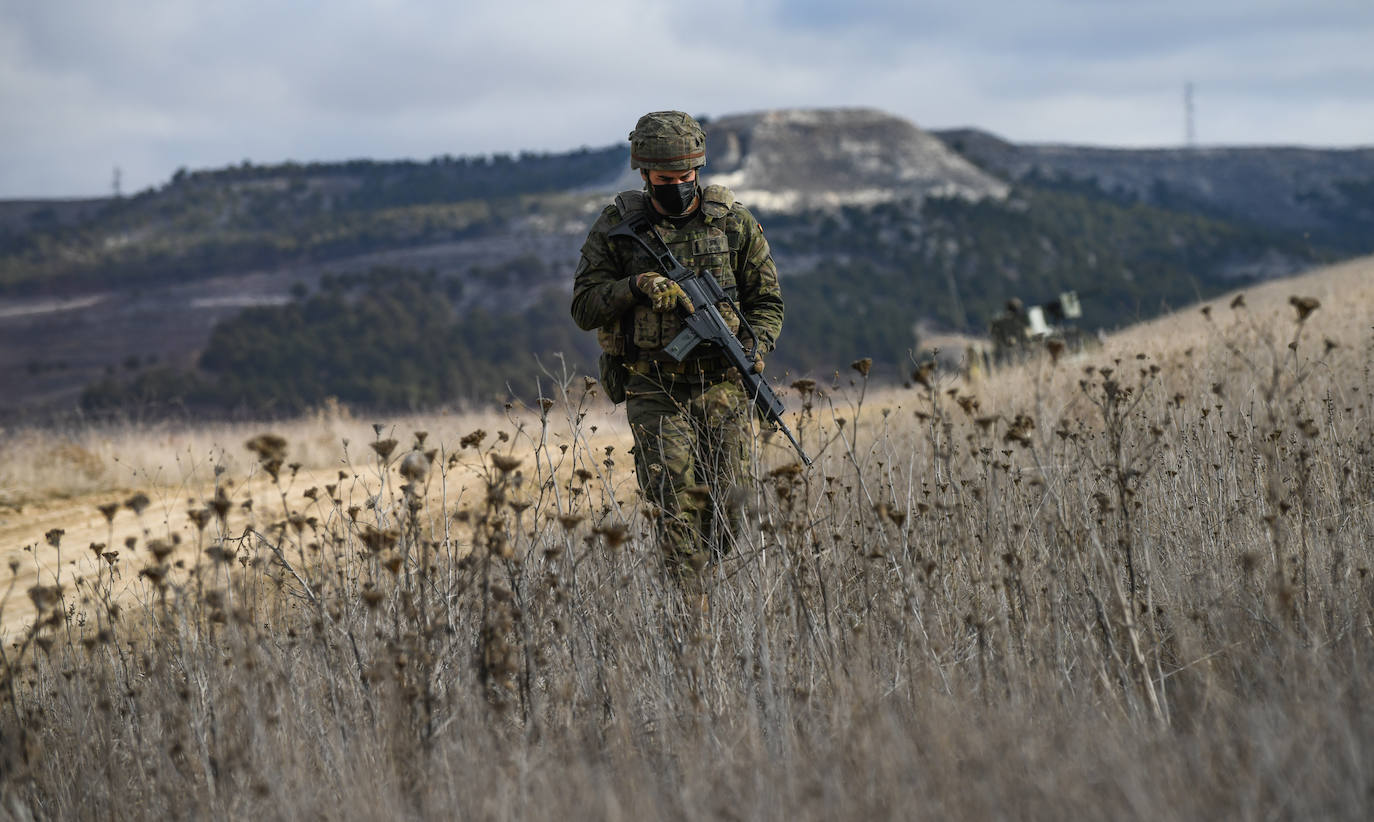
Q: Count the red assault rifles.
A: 0